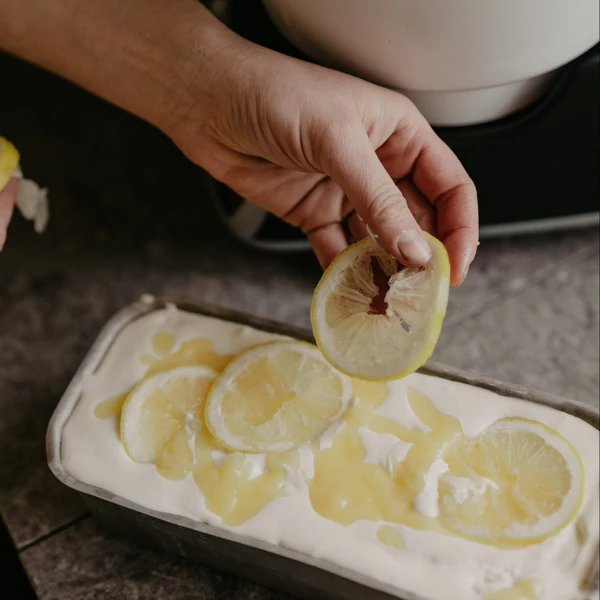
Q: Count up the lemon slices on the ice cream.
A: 3